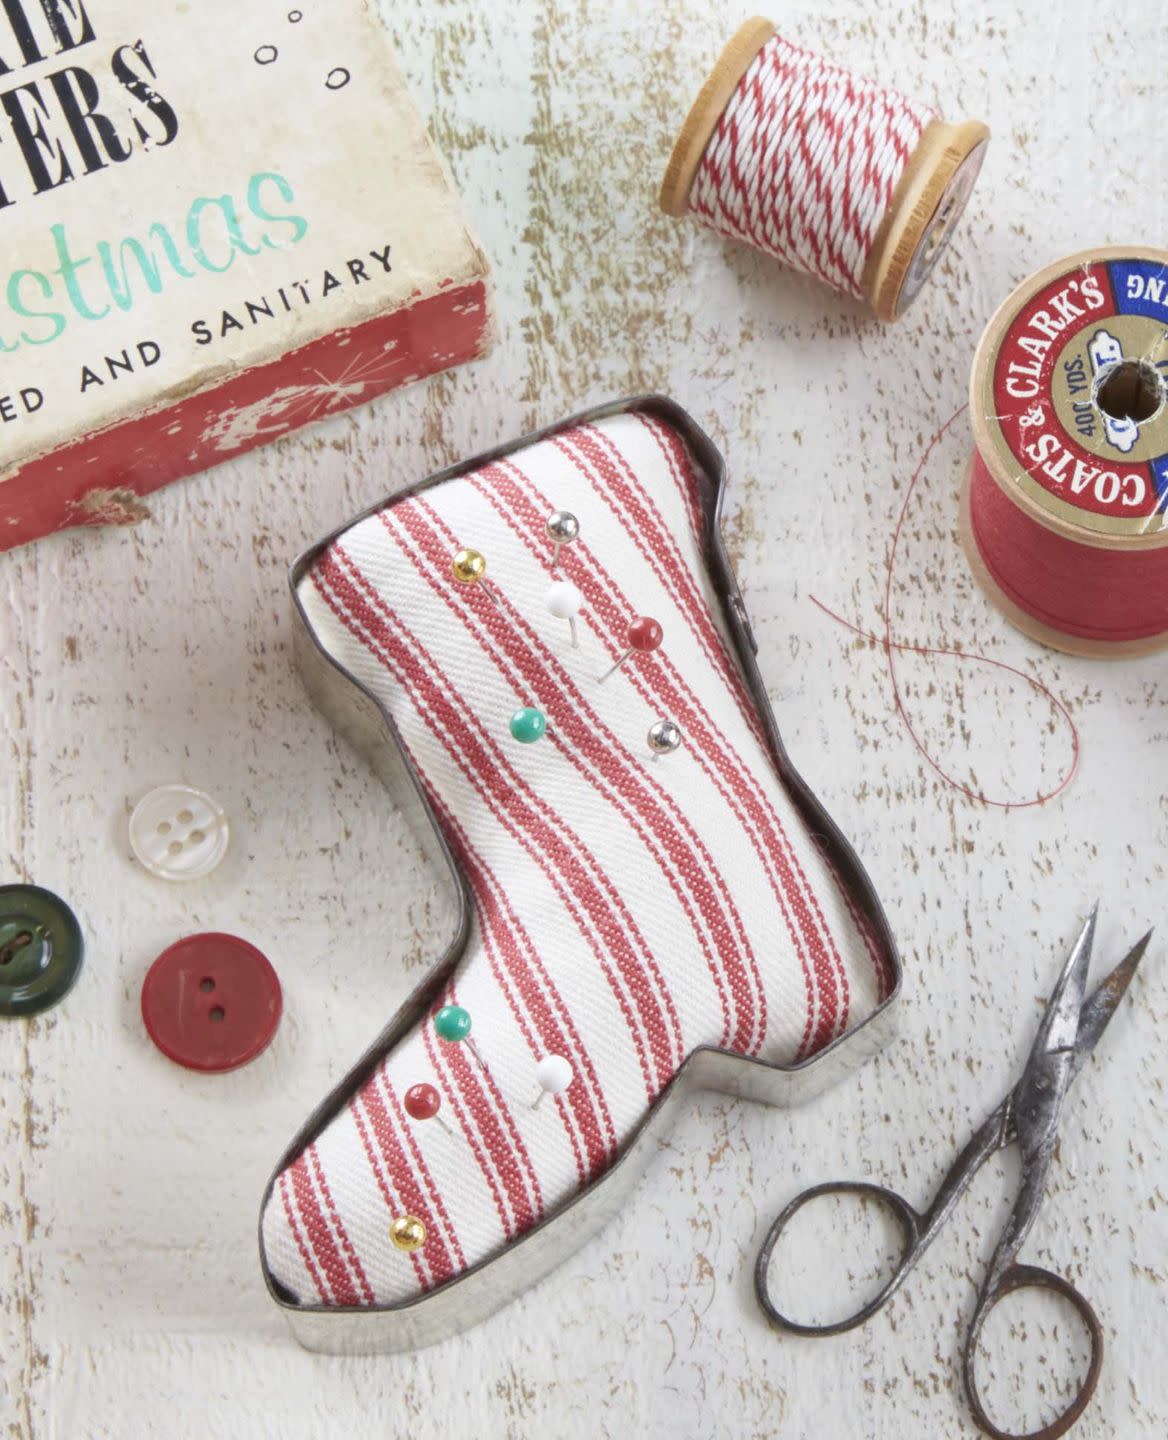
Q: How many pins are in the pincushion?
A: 10